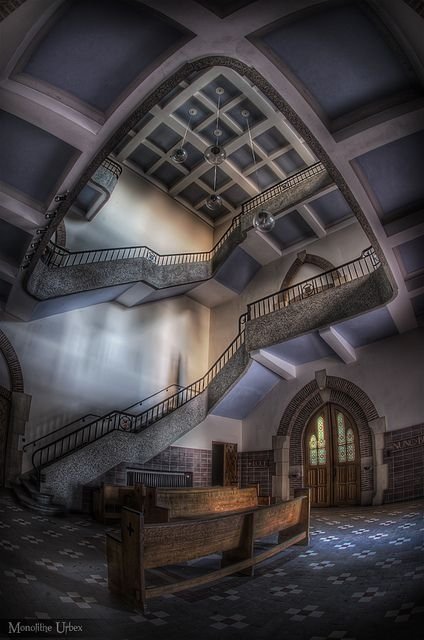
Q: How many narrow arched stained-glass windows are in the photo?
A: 4